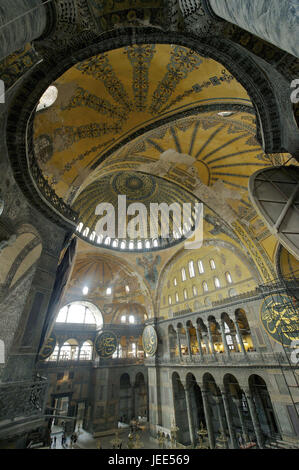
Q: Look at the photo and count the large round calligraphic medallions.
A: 4